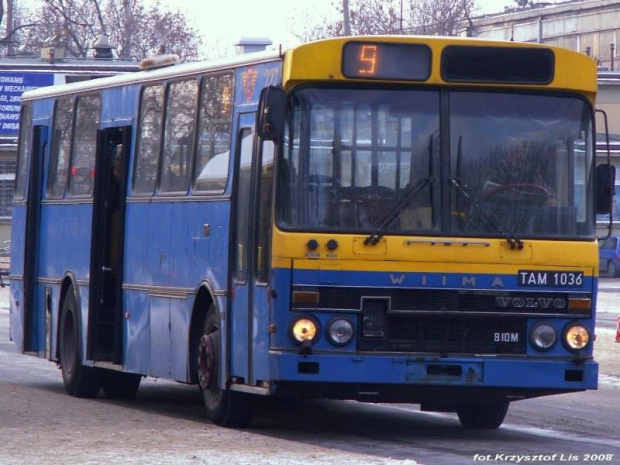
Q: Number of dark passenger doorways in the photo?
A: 2